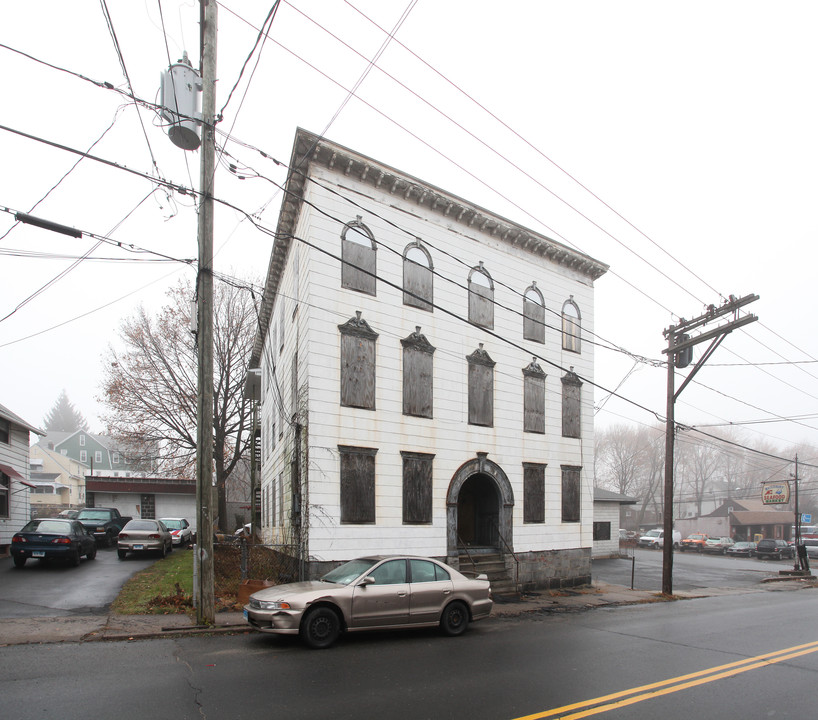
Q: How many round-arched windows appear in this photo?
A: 5